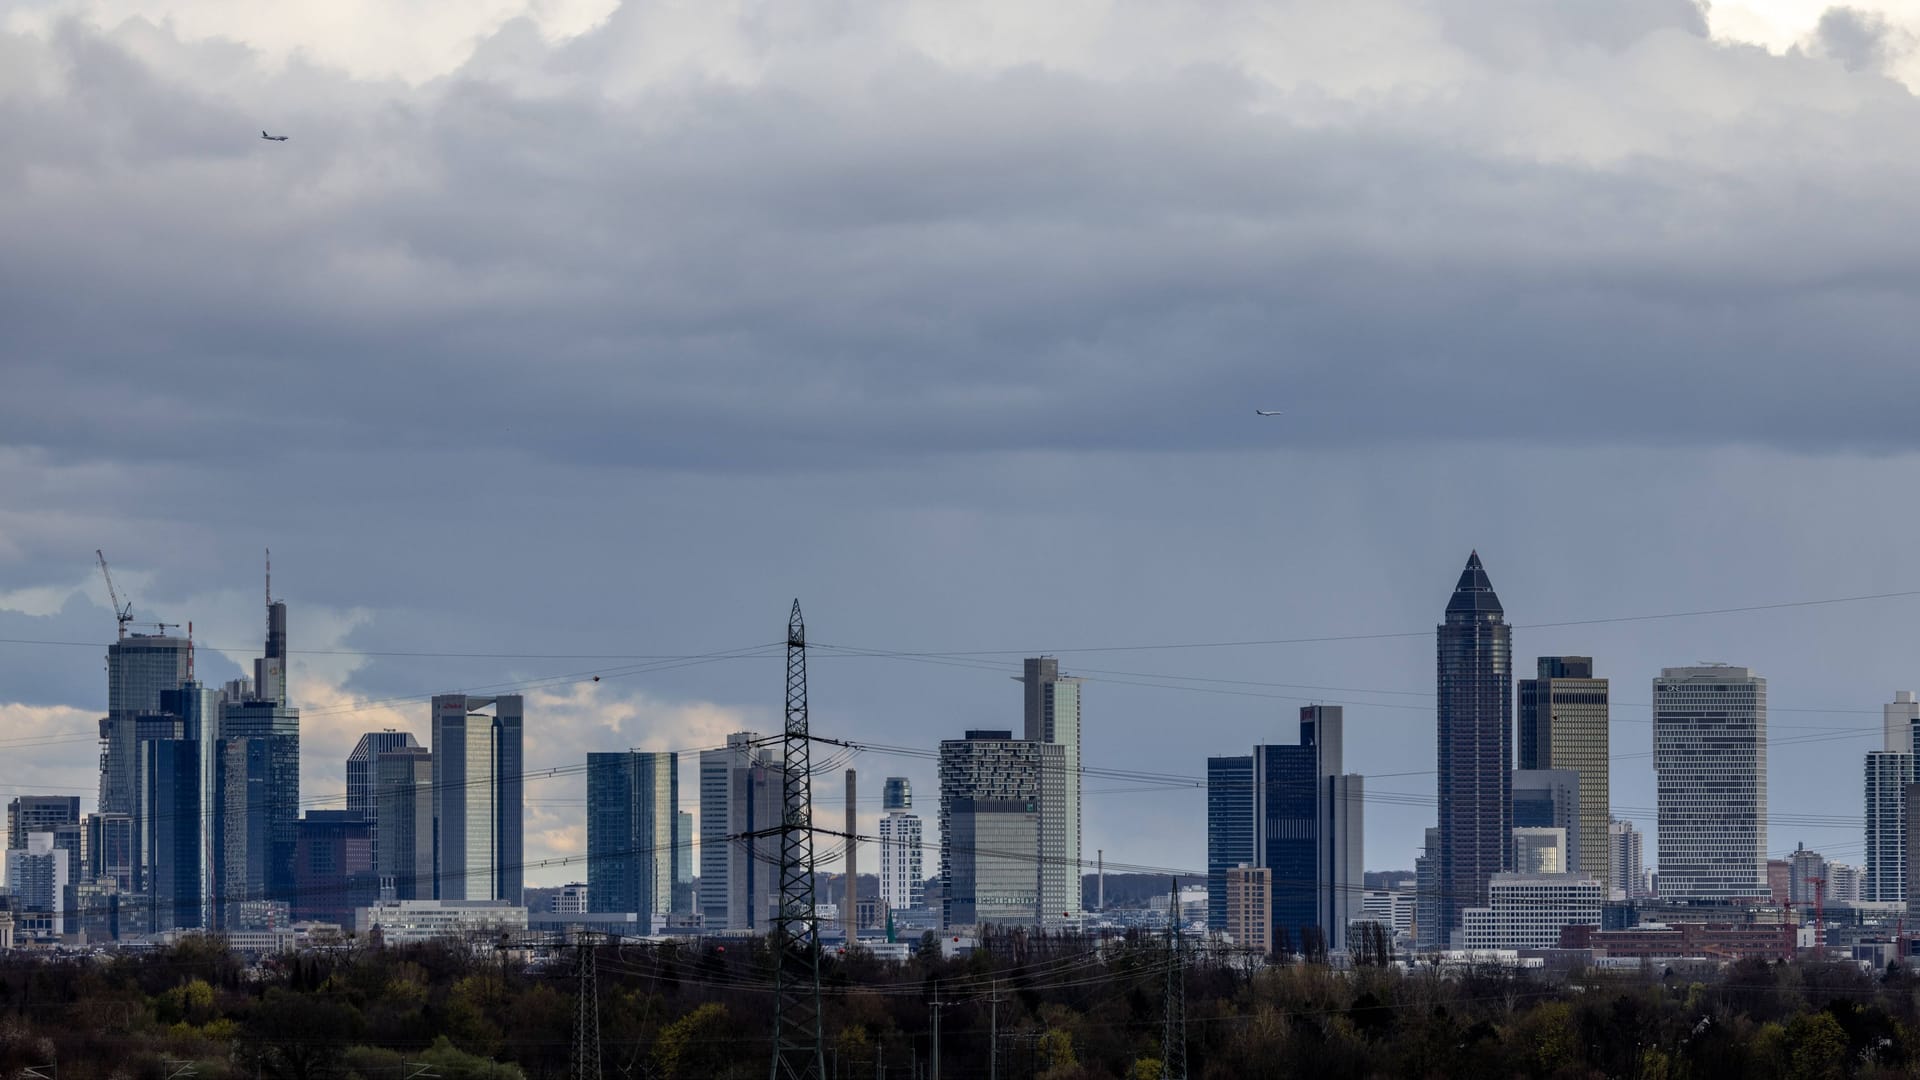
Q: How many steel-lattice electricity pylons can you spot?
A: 3